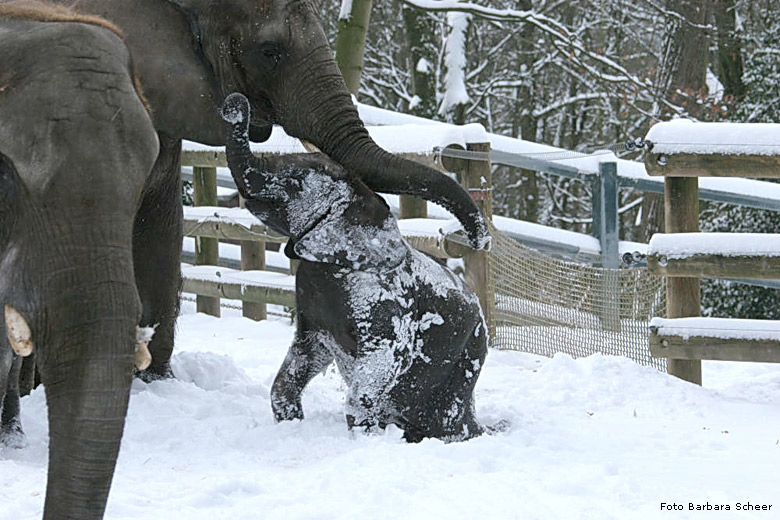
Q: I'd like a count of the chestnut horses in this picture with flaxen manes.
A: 0